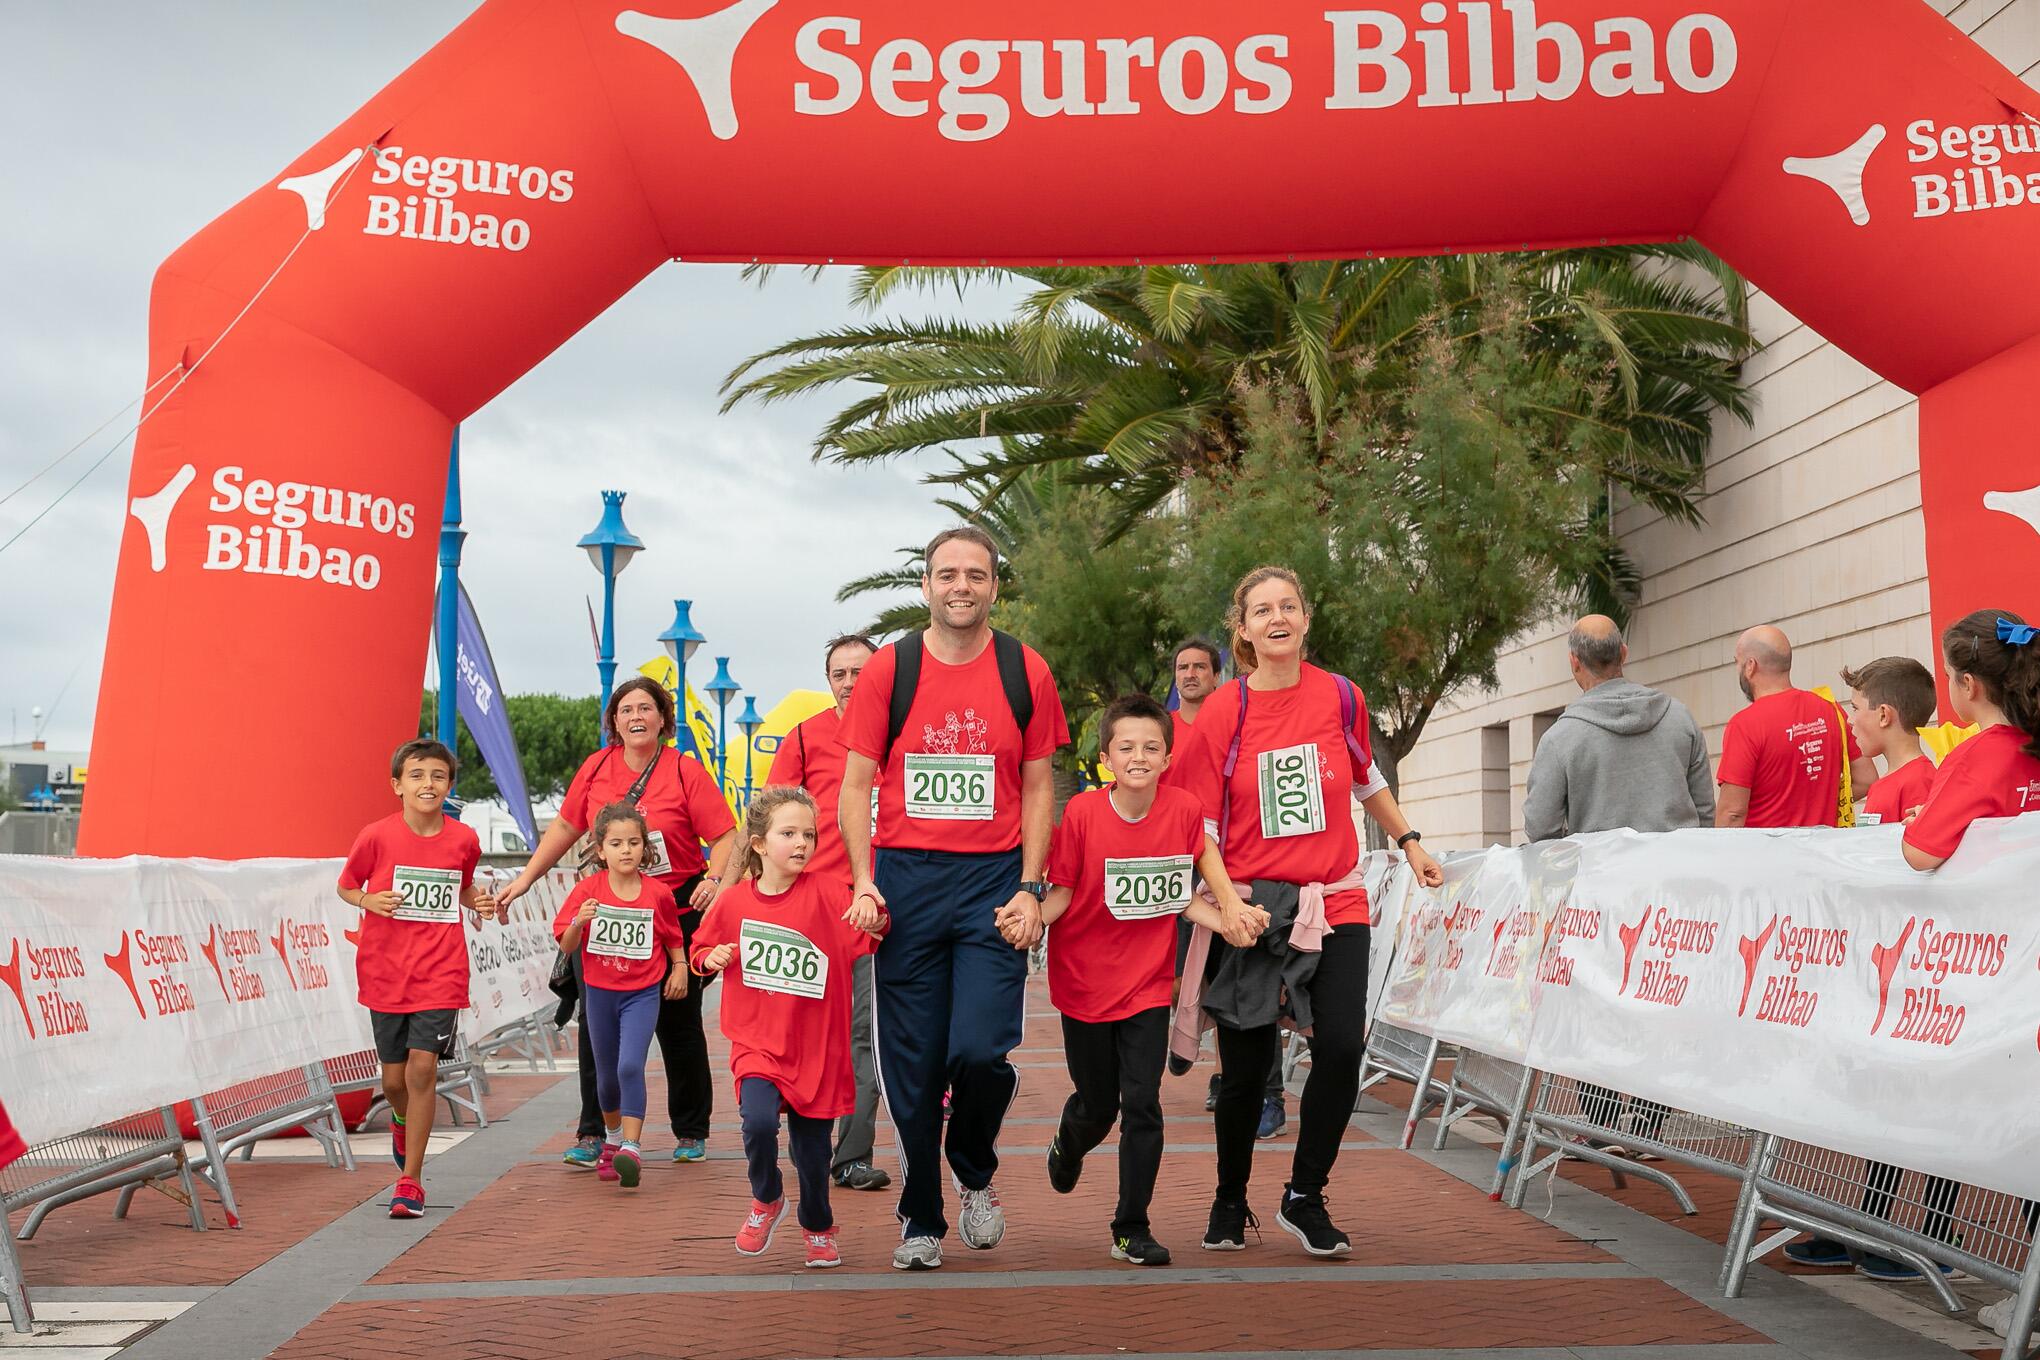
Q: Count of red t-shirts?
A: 12